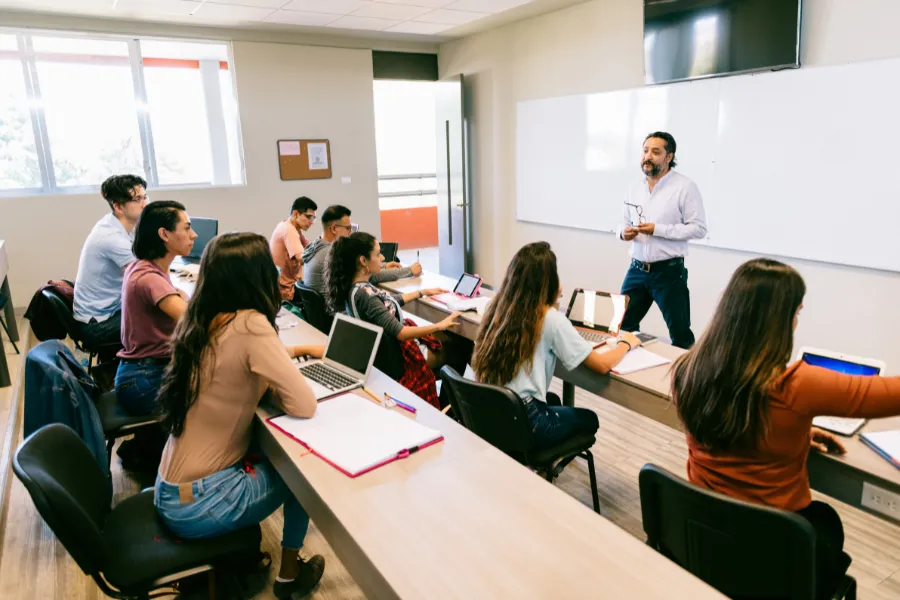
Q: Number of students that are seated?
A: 8